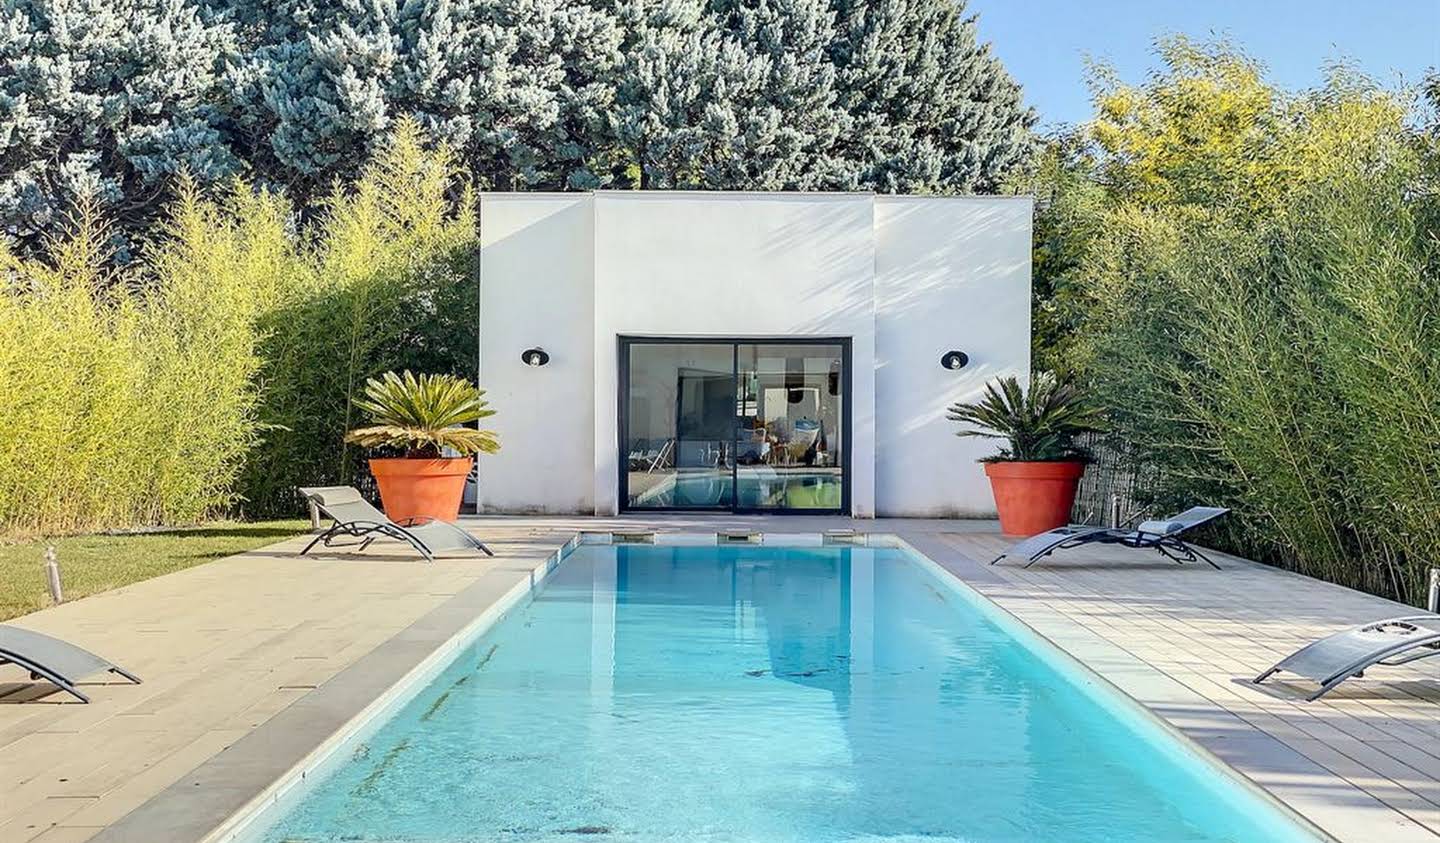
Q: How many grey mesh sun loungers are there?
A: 4